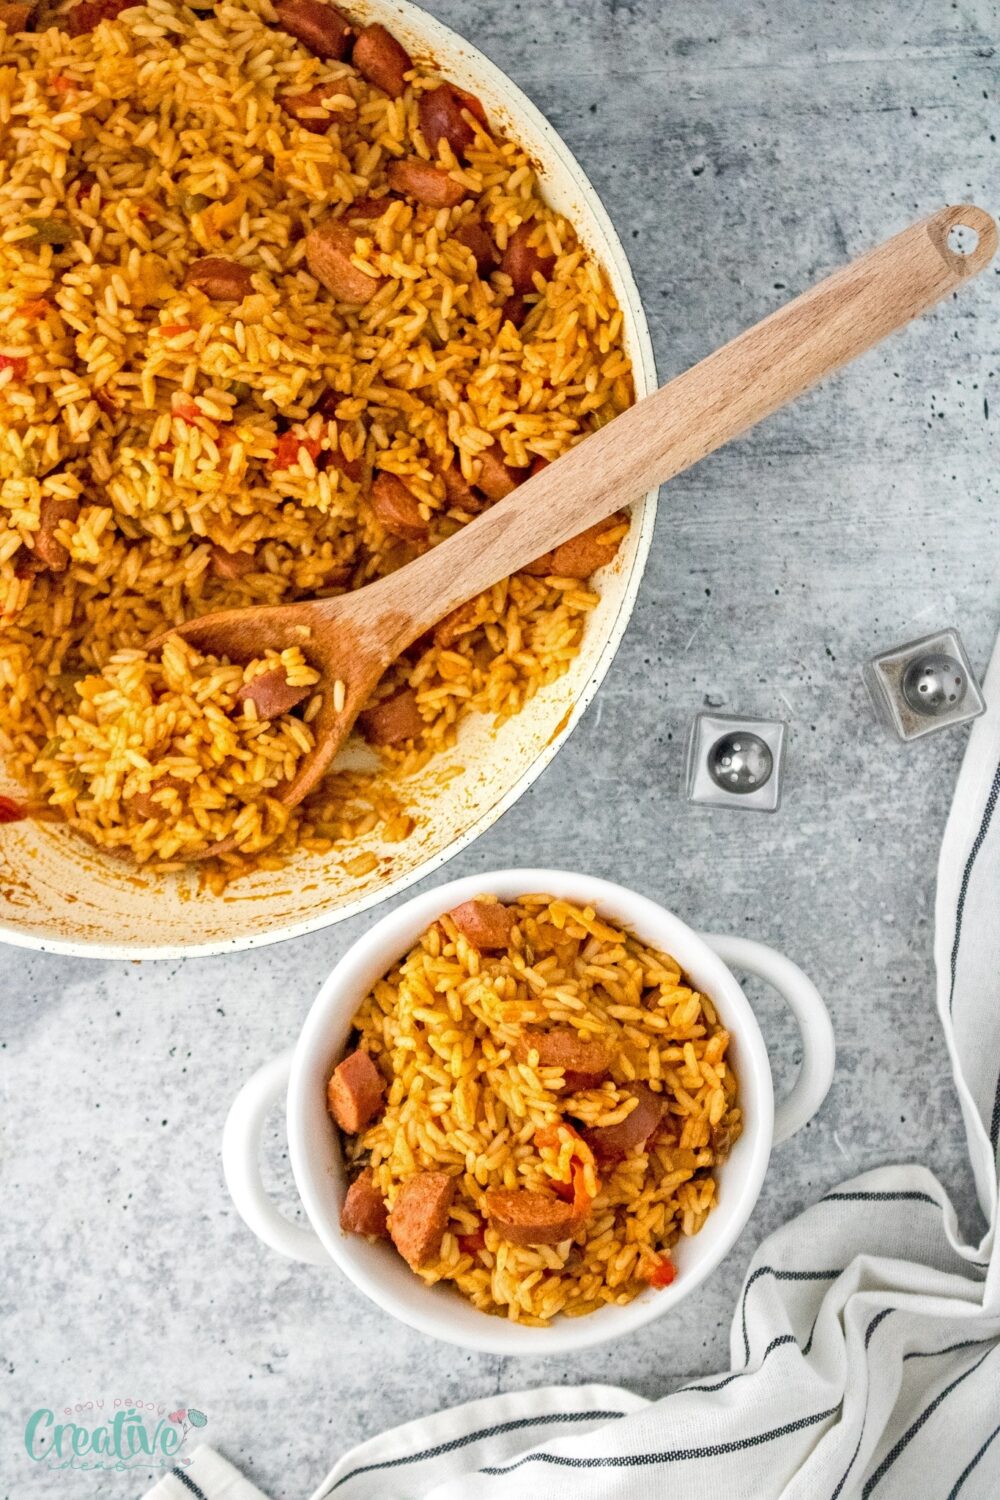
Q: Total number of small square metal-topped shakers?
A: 2